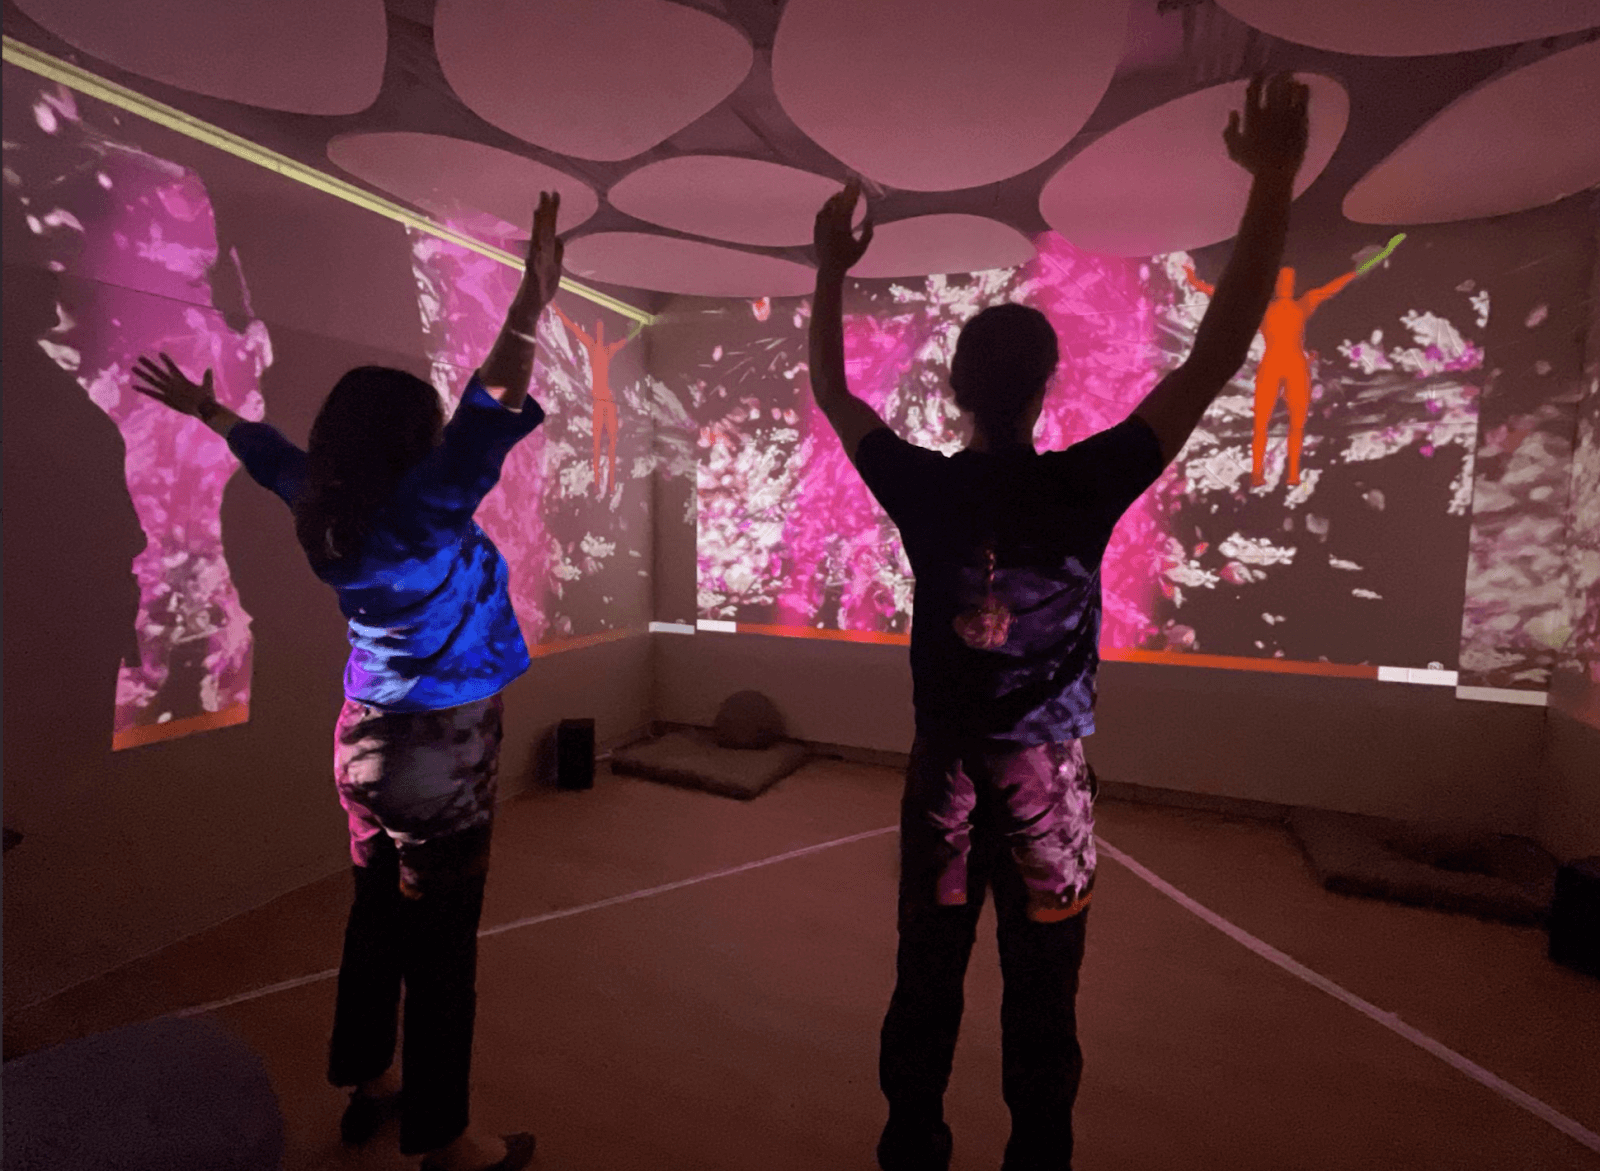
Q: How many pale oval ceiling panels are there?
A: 10